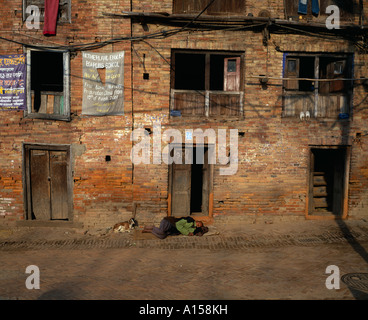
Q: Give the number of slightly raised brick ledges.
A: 1